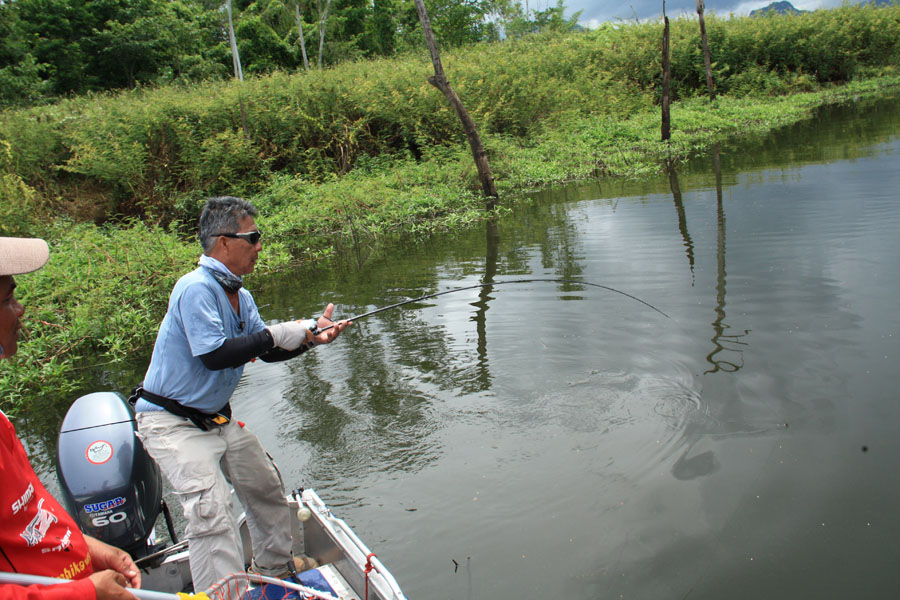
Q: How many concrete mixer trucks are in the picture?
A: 0